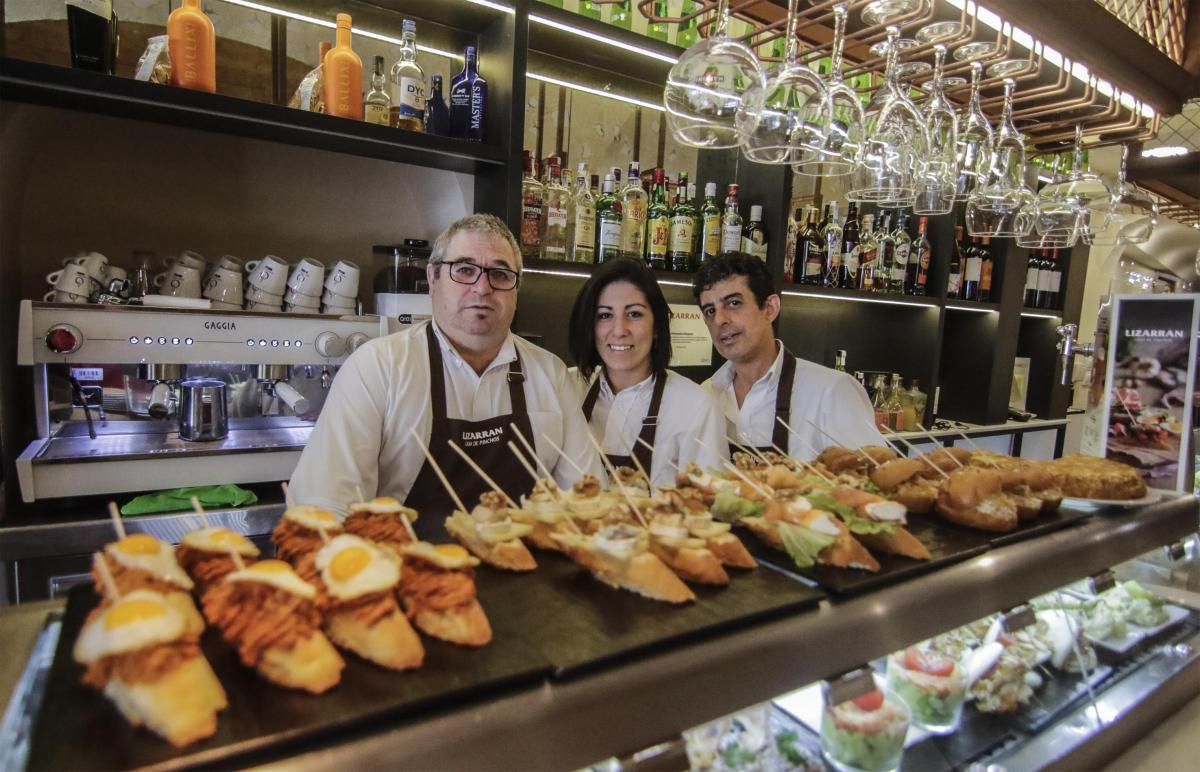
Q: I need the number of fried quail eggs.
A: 8